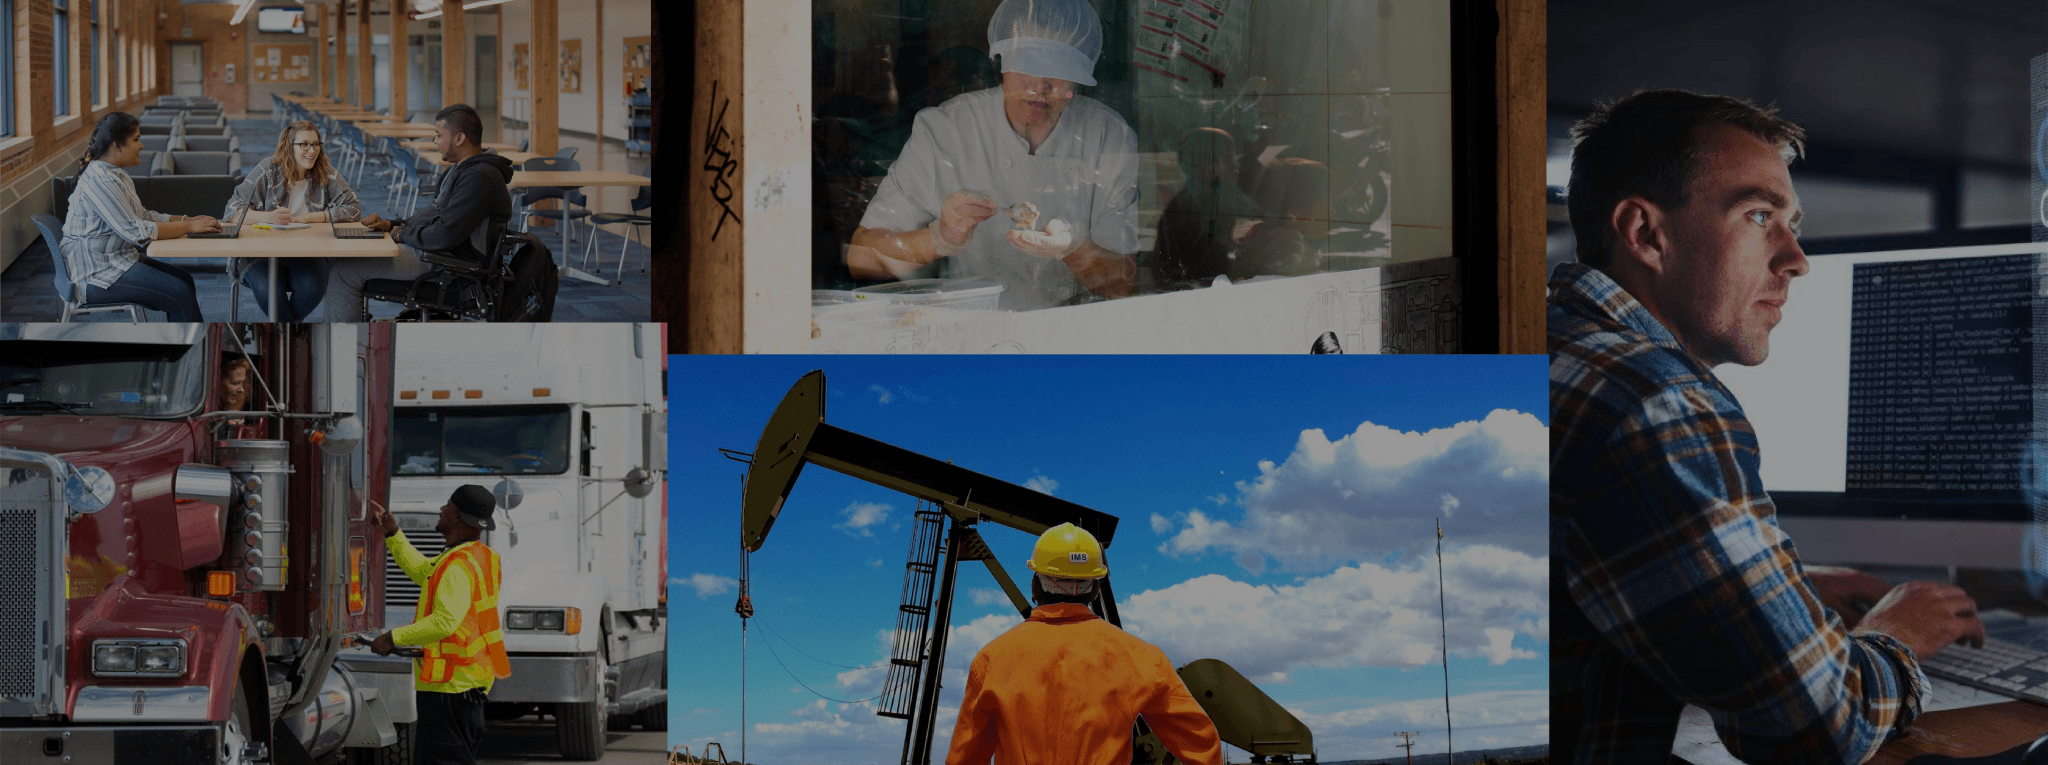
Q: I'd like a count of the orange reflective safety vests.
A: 1